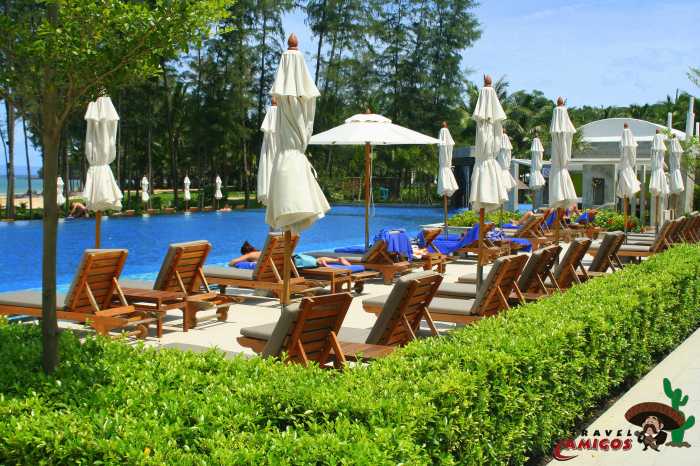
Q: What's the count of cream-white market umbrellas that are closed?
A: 15